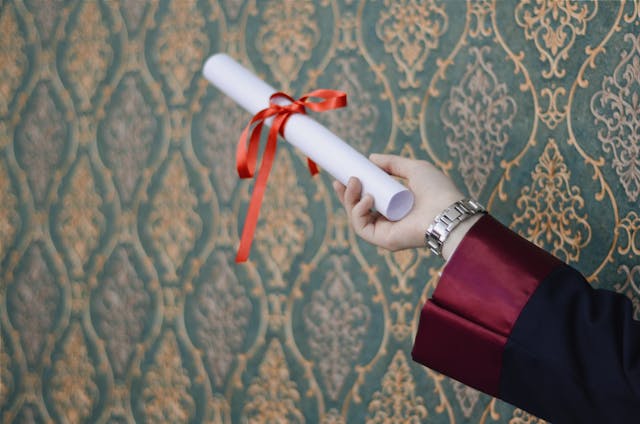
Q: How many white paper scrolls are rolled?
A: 1